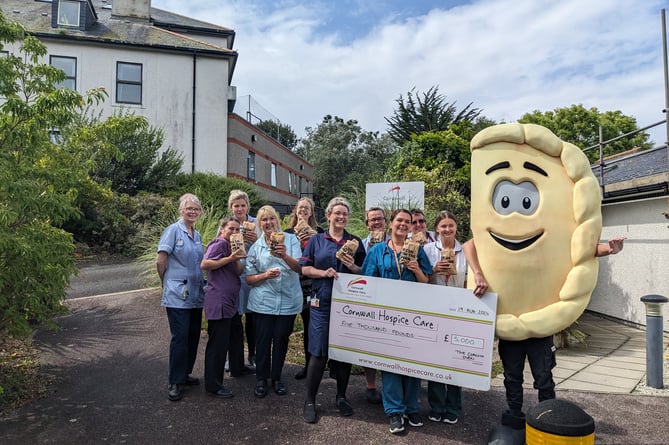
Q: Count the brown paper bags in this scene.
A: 9